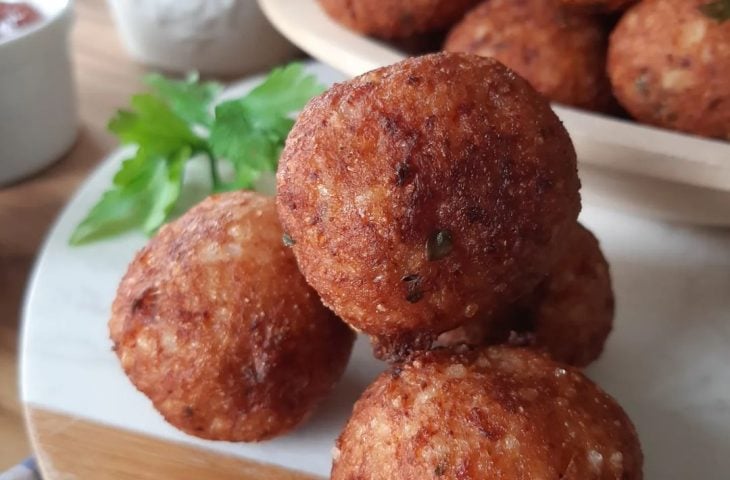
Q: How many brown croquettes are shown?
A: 8